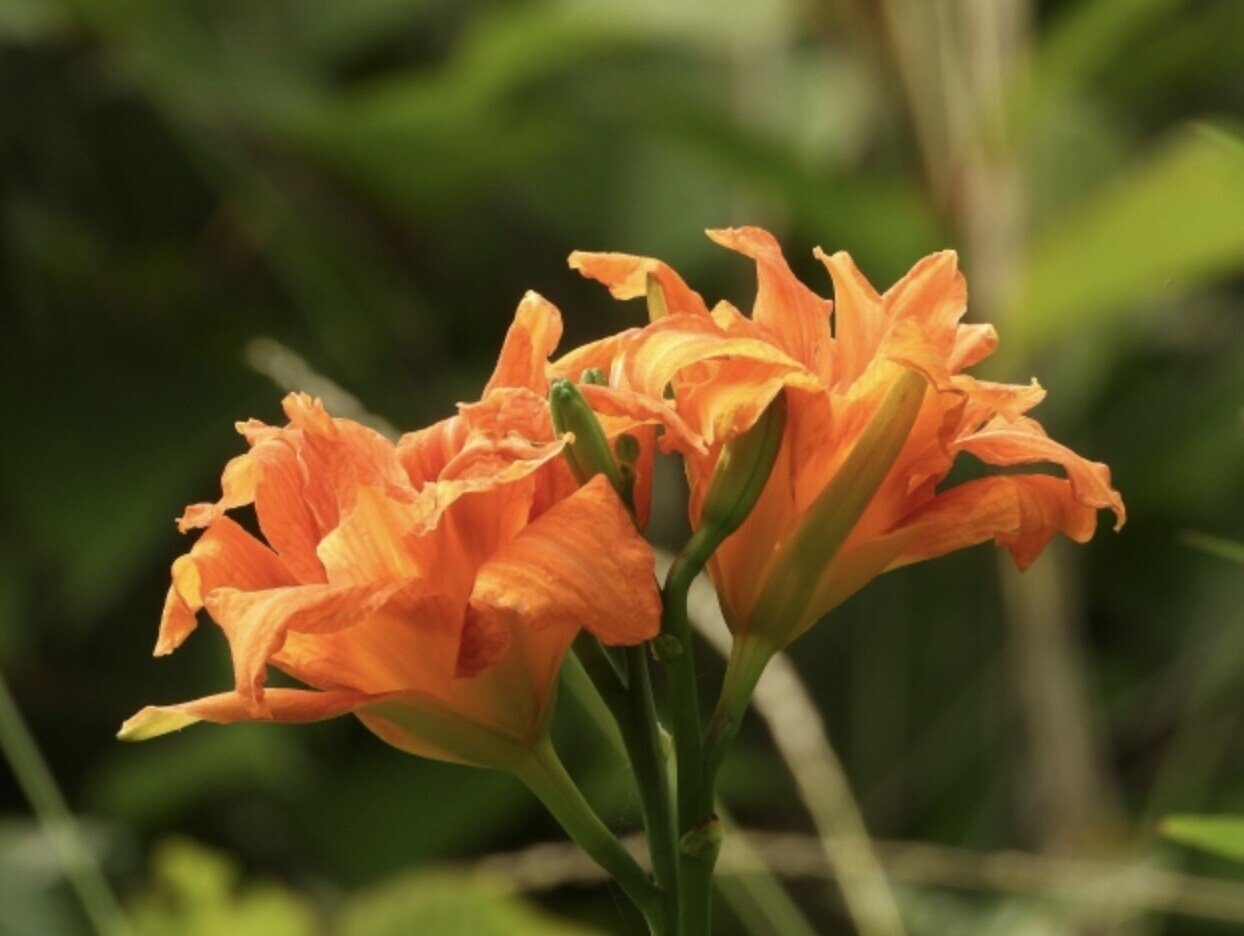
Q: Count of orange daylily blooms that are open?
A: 2